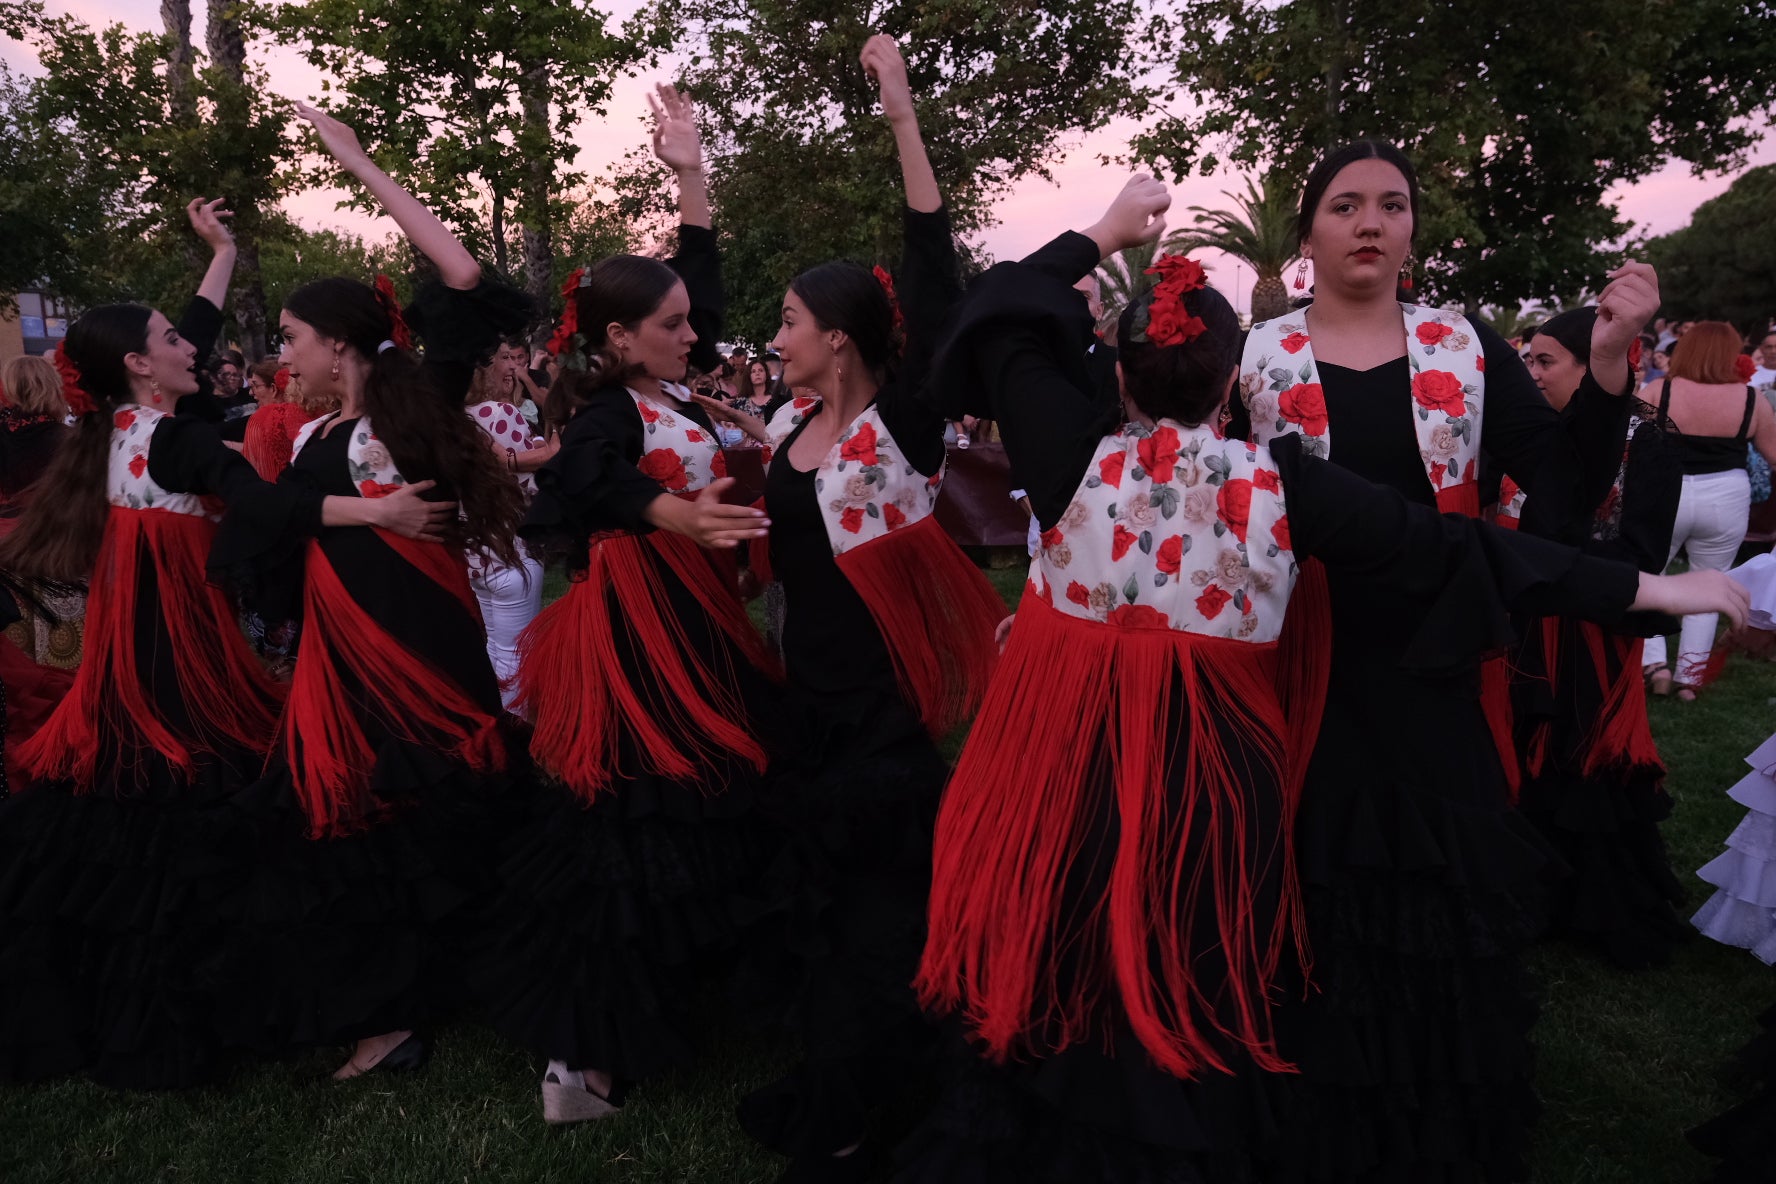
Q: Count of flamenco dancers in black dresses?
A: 7